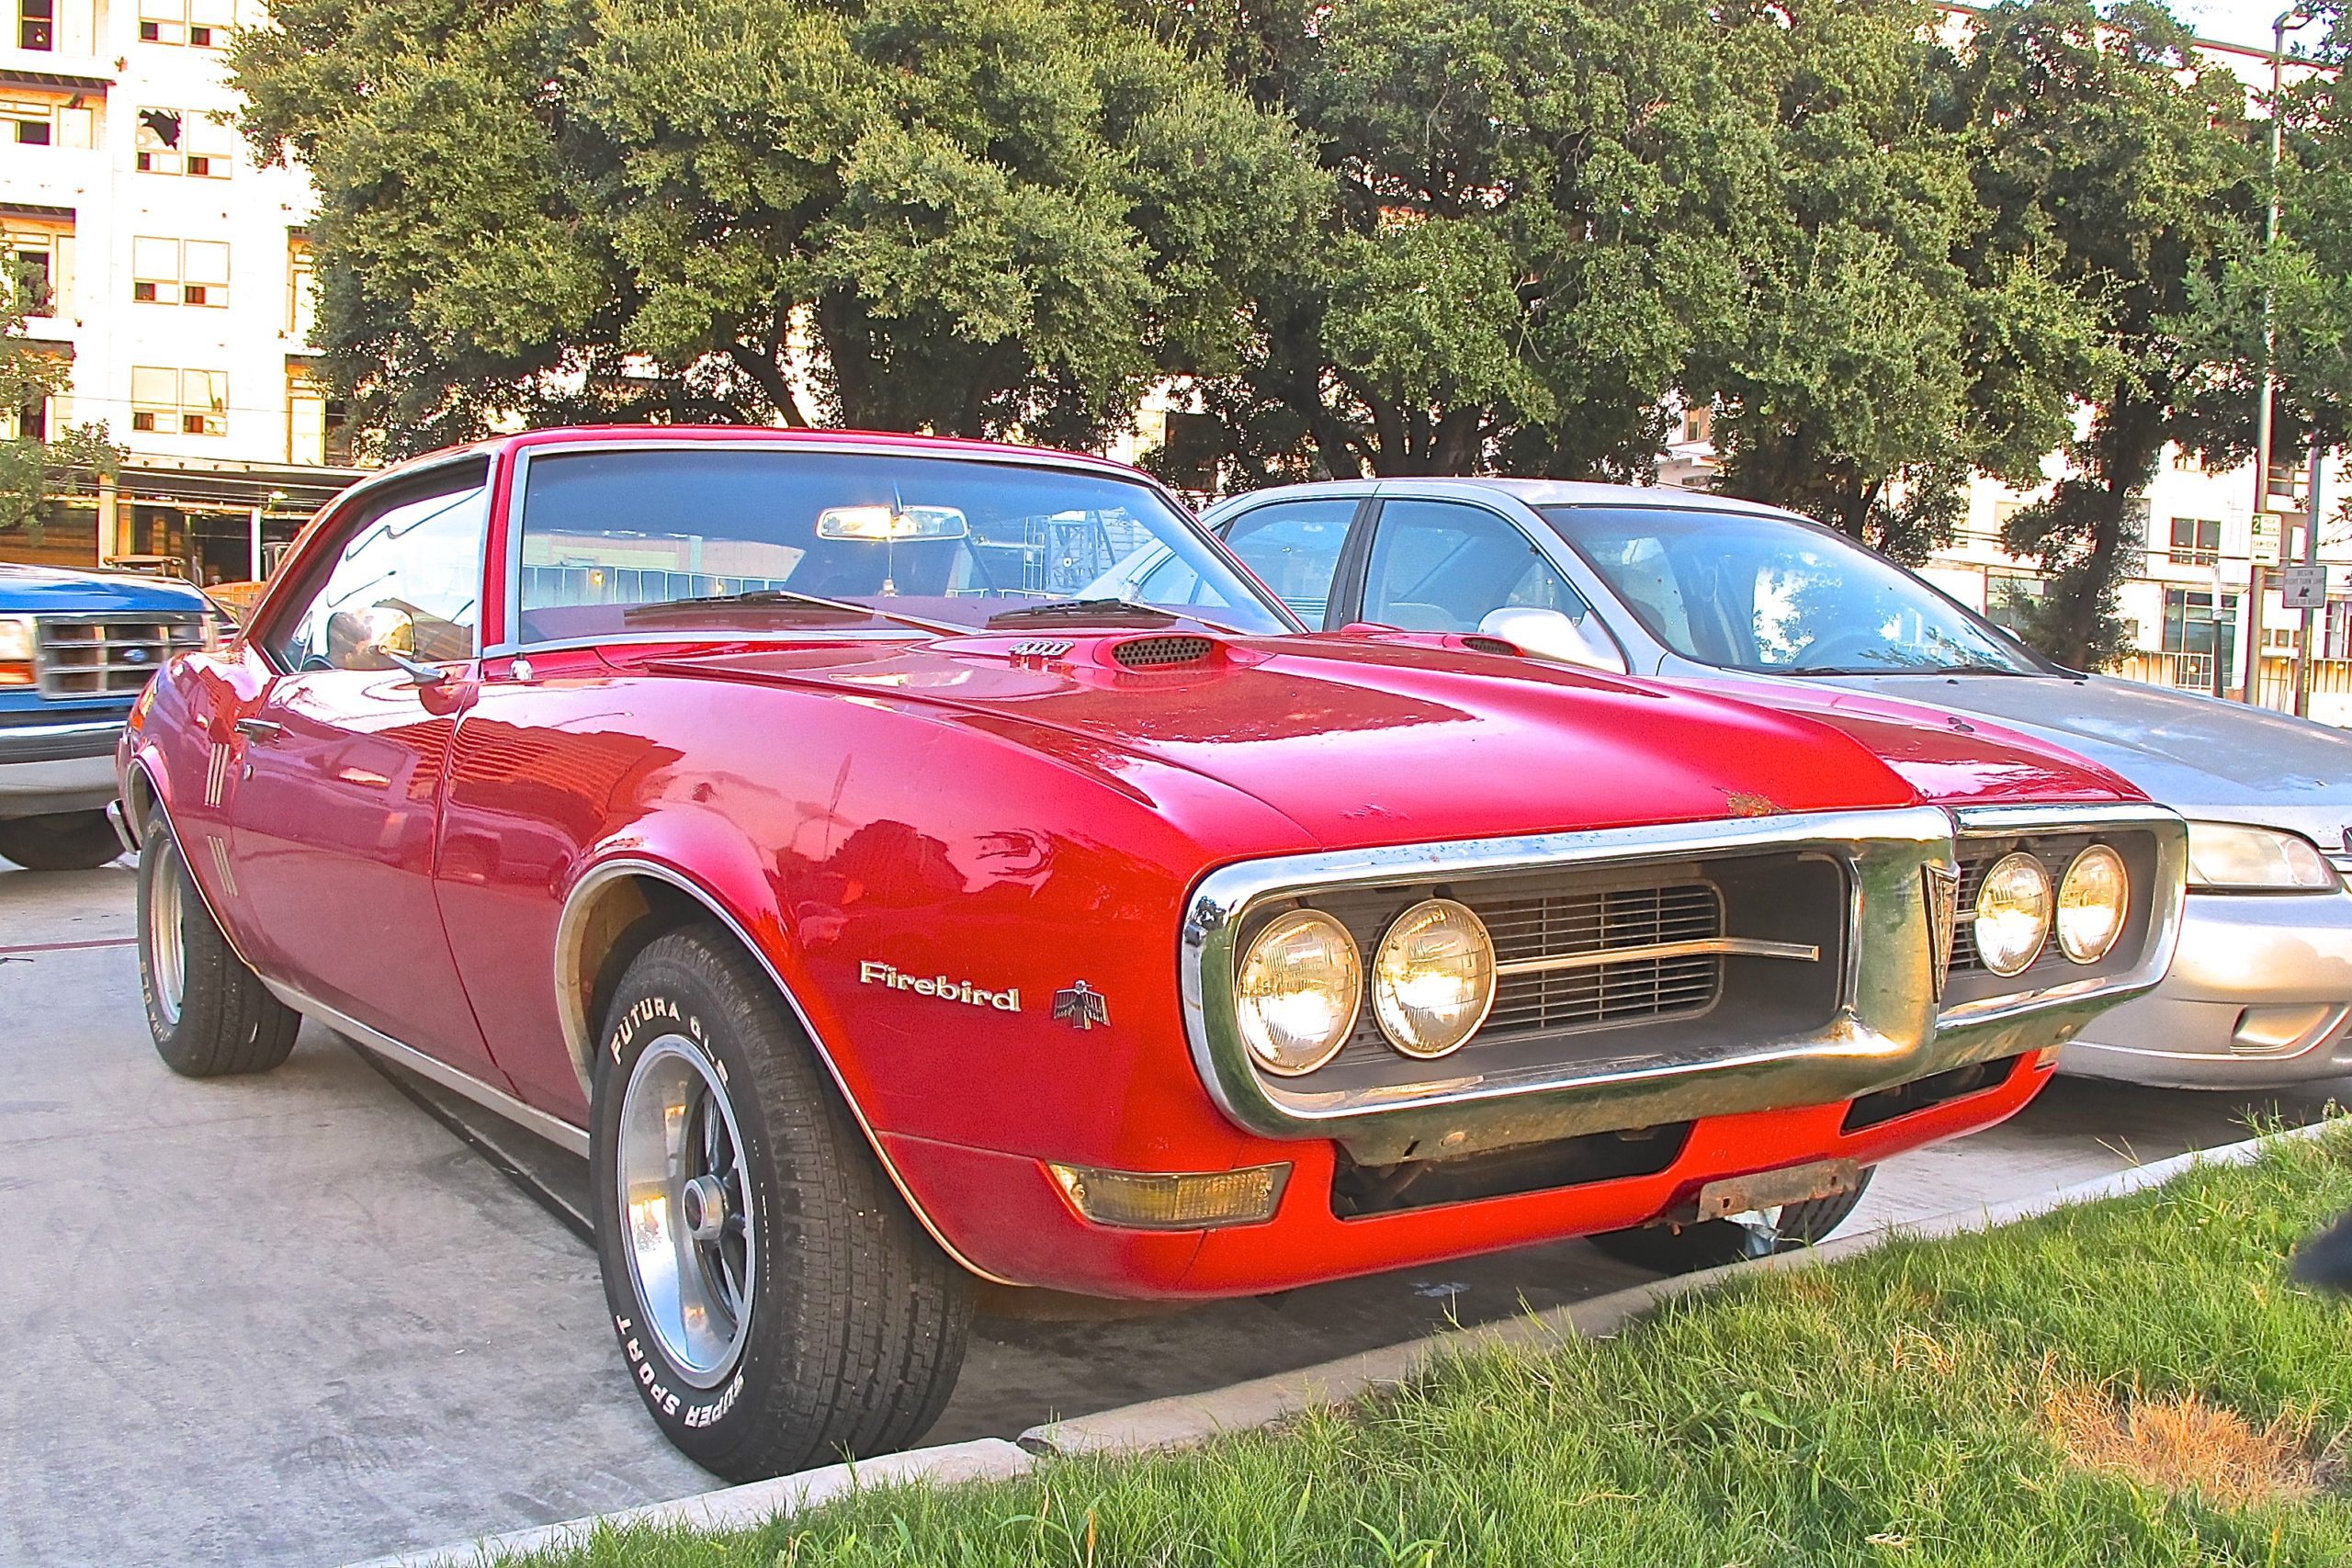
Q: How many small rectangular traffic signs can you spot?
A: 2